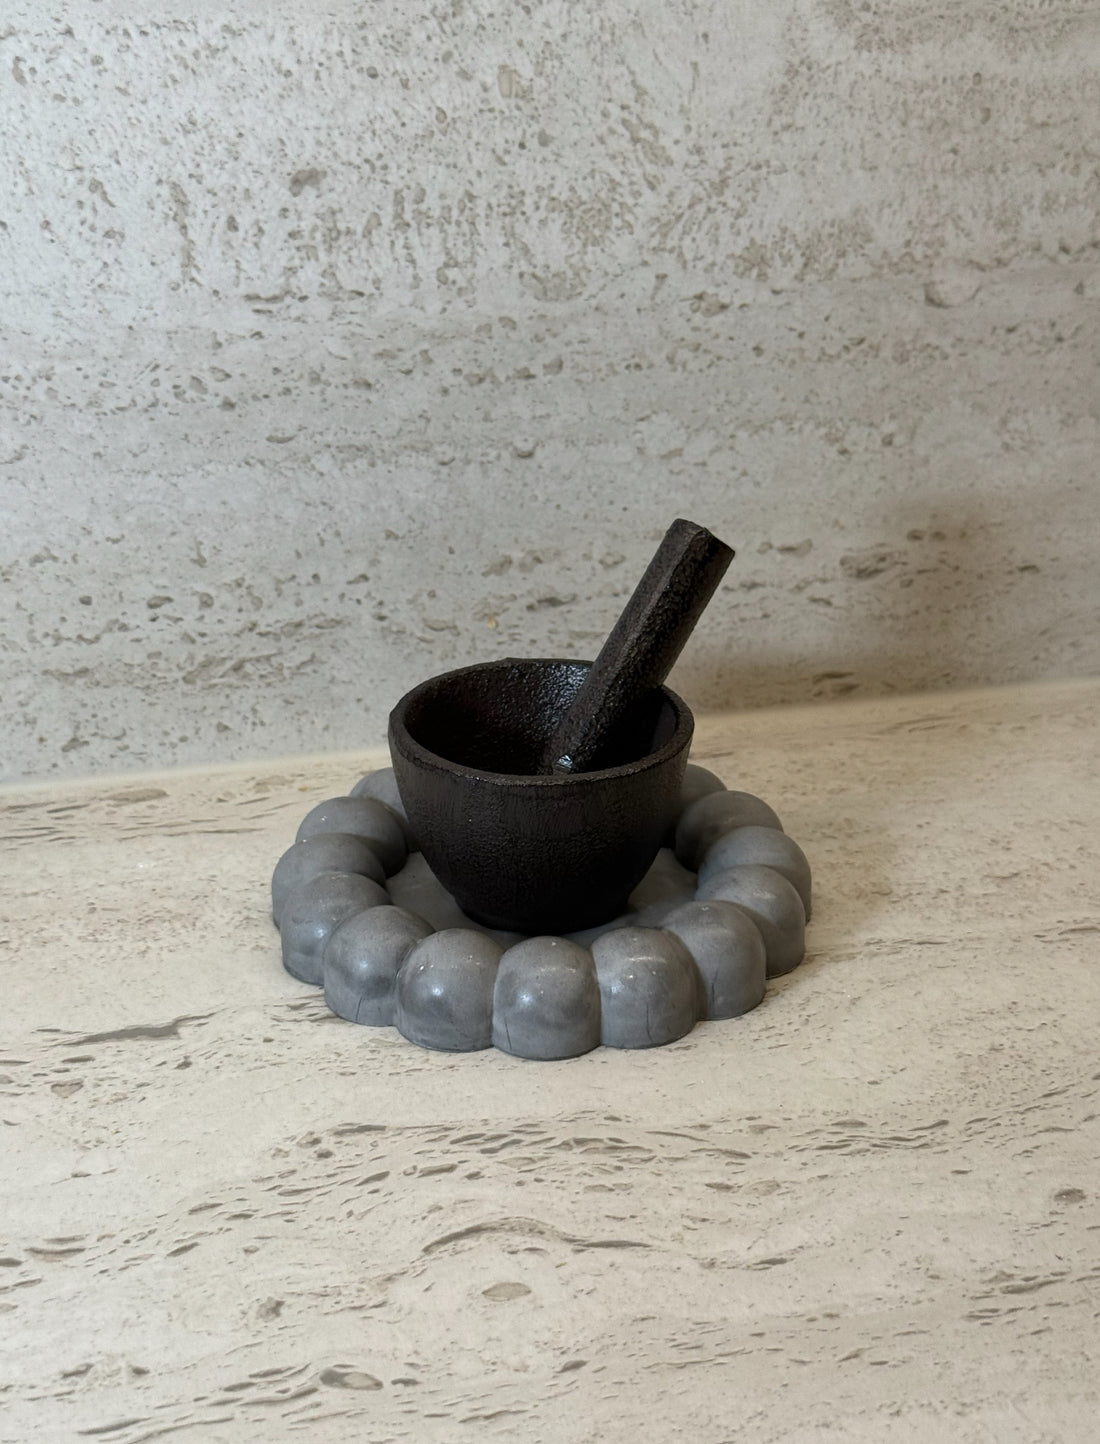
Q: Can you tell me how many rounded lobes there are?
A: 13